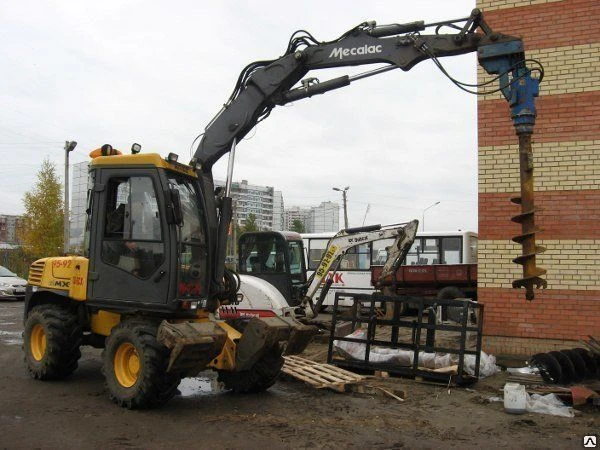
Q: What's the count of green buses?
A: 0